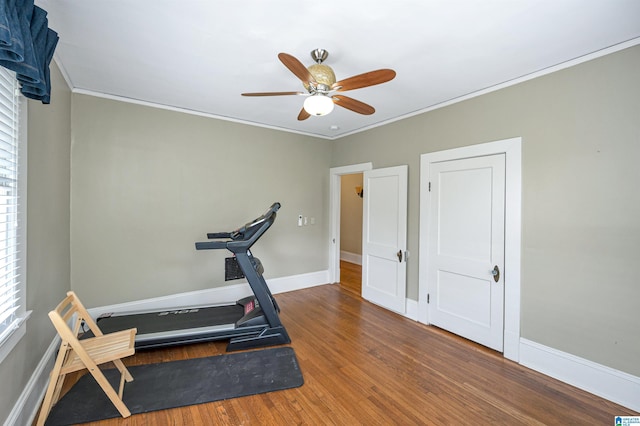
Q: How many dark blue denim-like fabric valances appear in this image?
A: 1